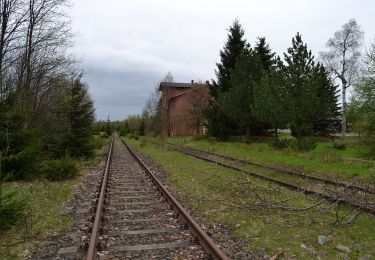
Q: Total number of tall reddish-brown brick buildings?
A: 1